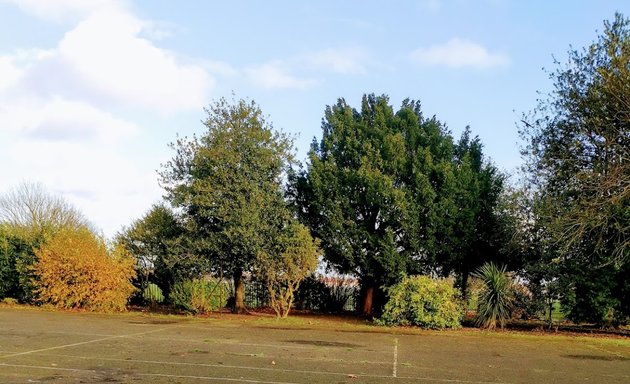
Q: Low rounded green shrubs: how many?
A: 2